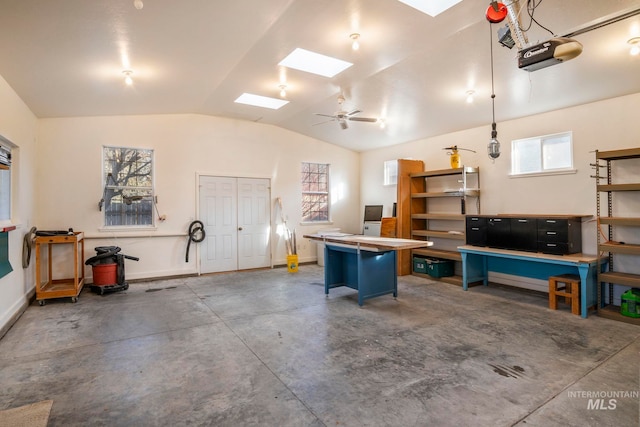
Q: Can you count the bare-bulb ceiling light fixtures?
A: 6